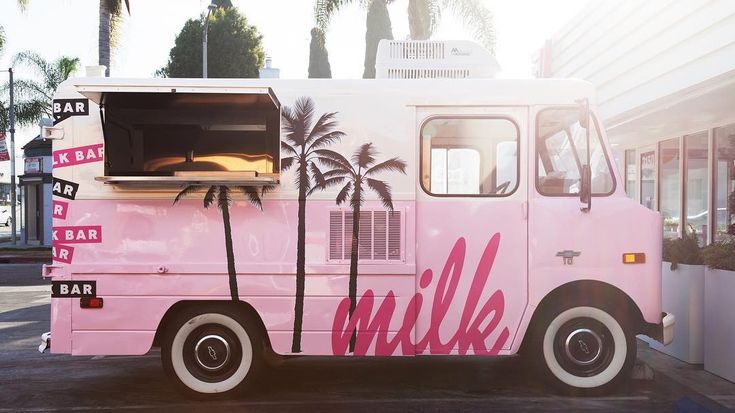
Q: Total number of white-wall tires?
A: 2